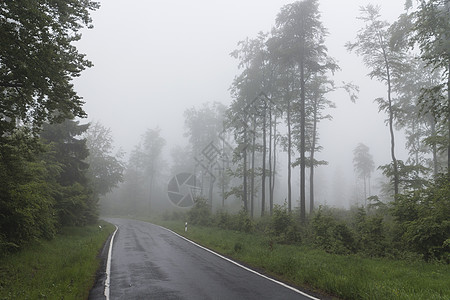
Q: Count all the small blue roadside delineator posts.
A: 0